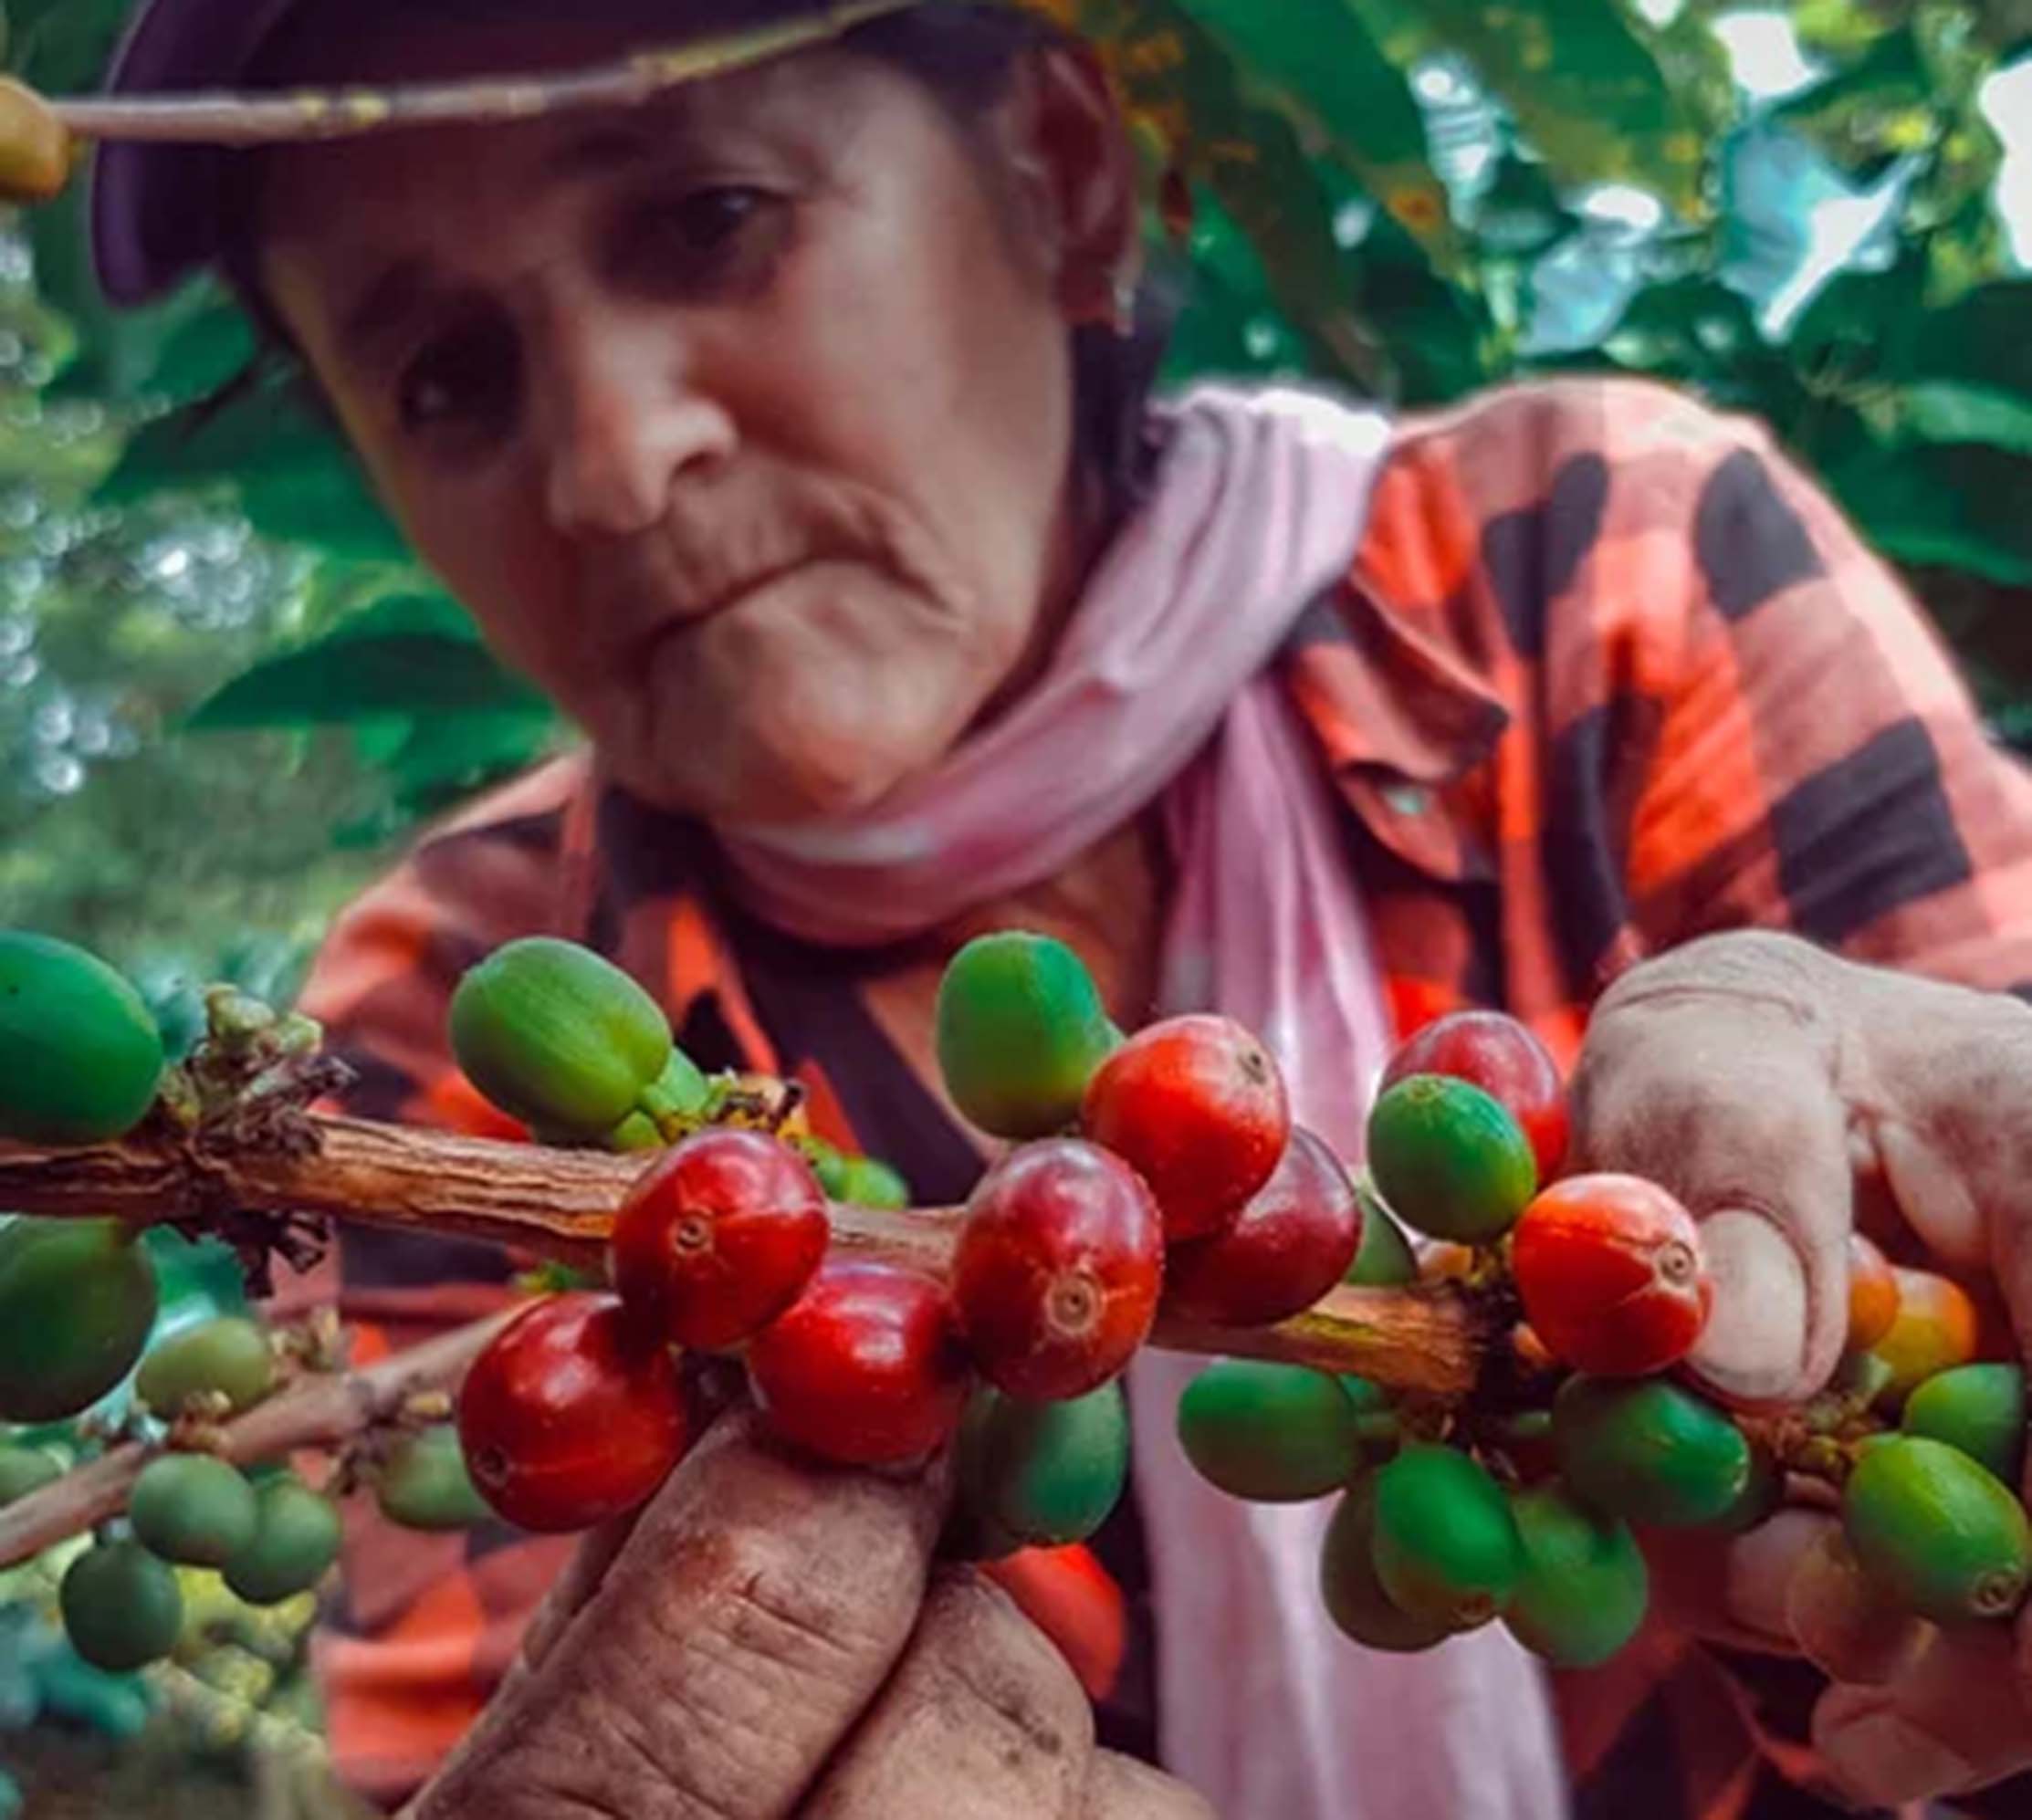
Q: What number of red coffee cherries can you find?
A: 8